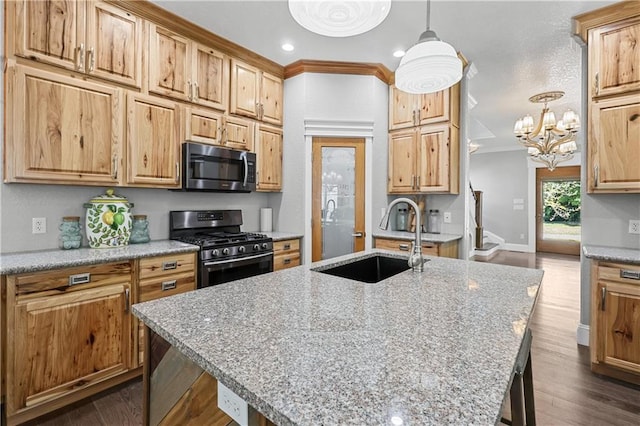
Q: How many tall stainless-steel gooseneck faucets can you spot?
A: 1